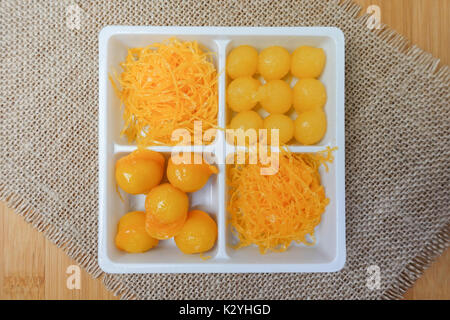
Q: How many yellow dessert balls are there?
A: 14